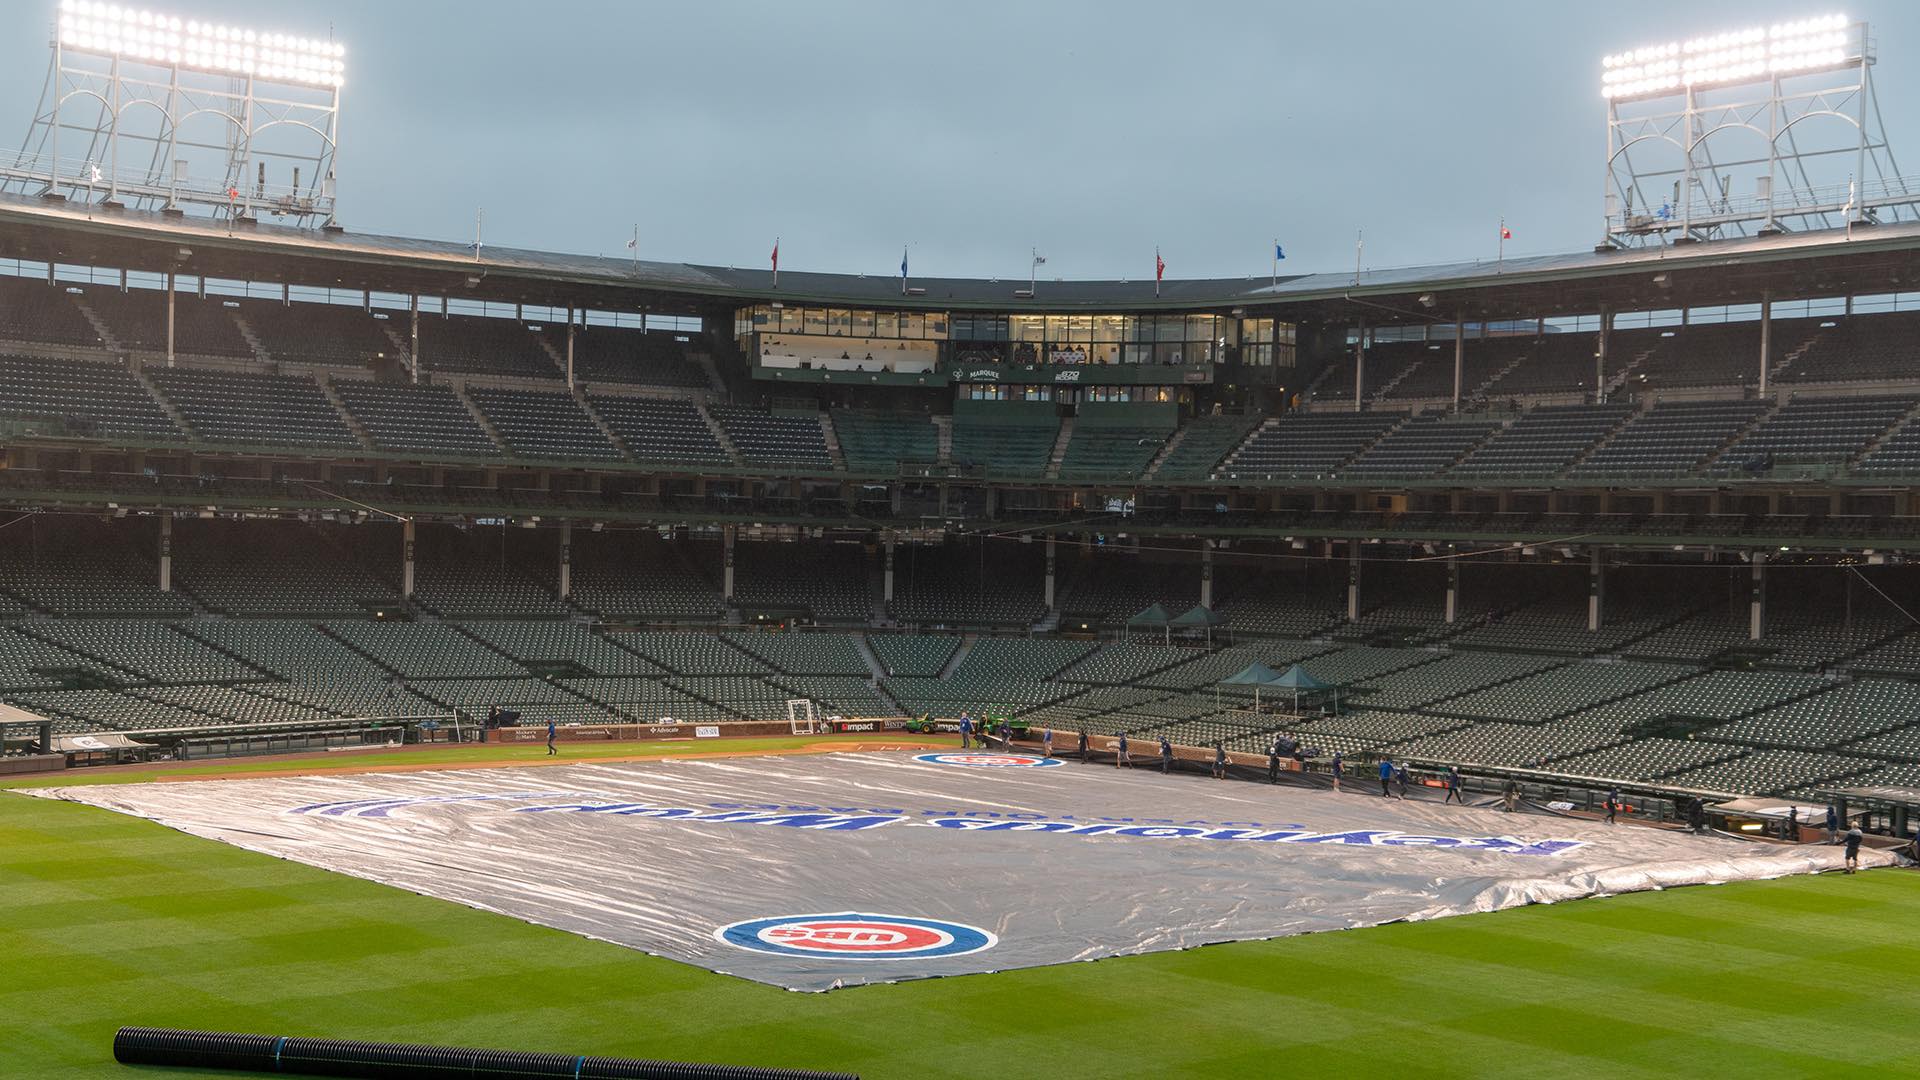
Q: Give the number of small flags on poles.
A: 13